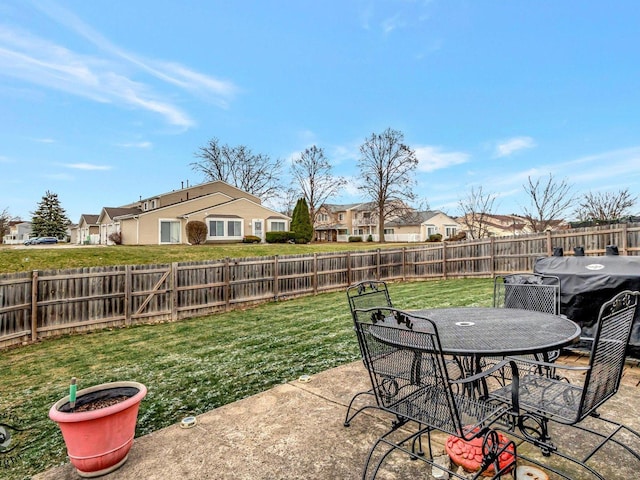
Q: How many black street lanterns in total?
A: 0